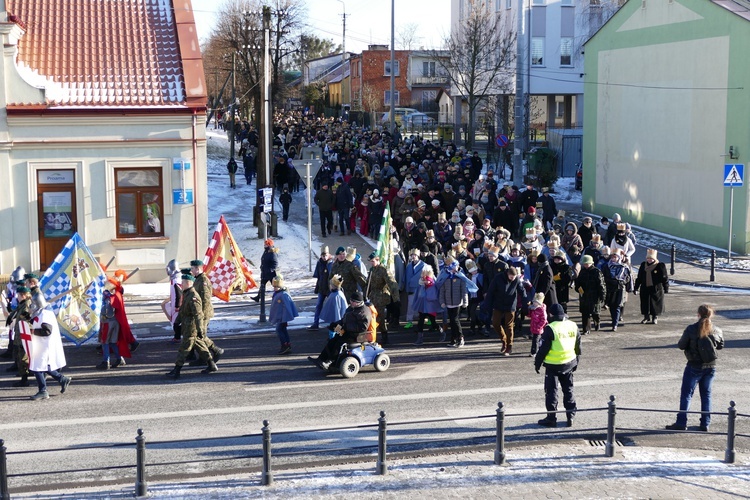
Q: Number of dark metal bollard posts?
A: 9